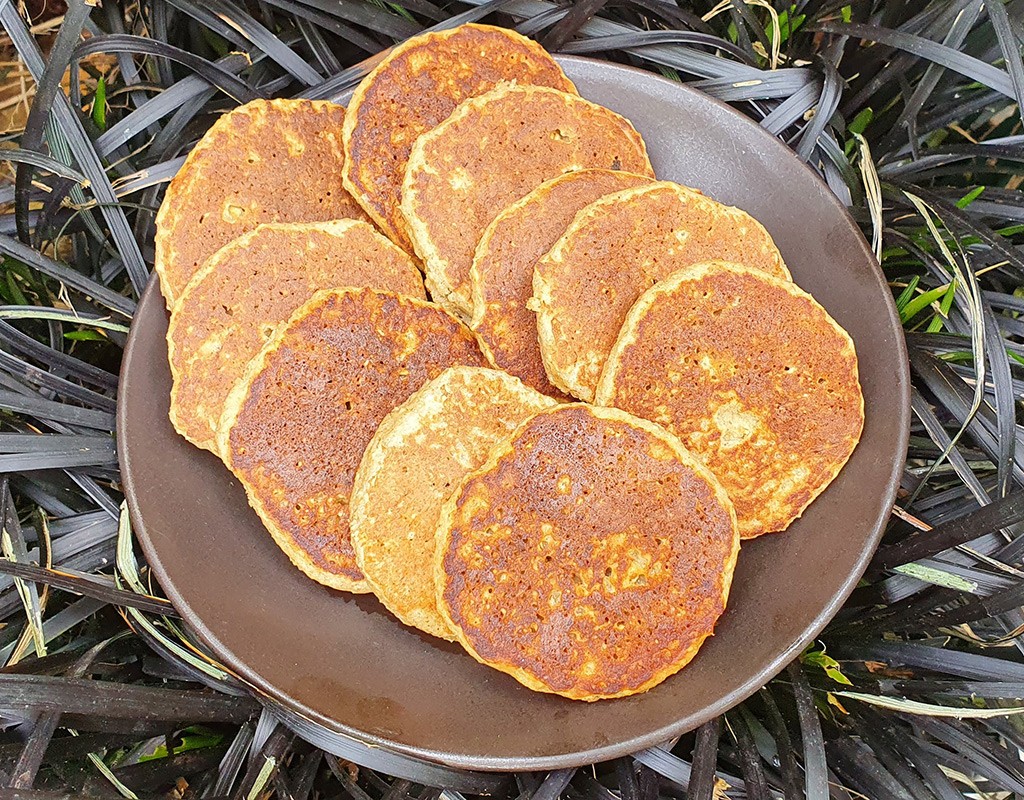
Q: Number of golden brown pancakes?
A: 10